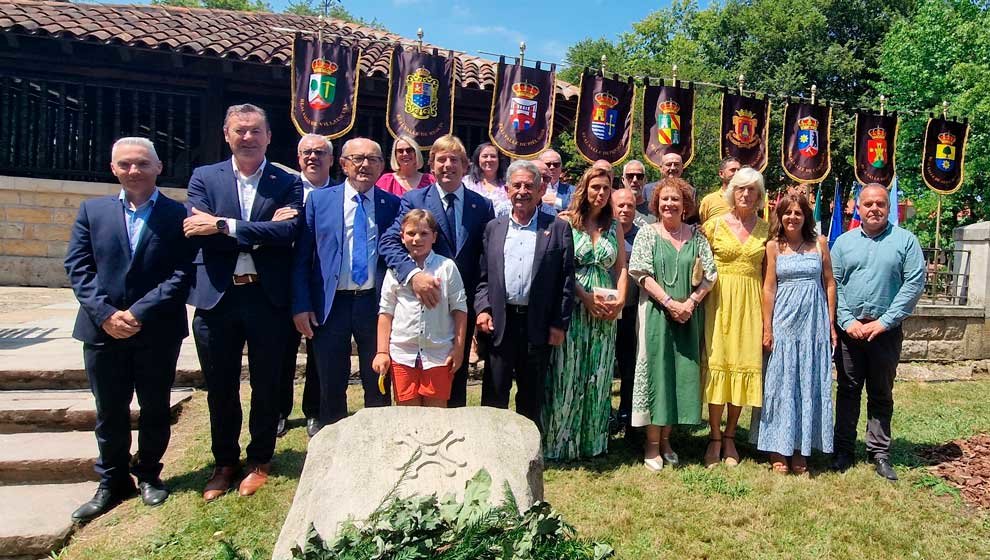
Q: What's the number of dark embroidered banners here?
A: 9